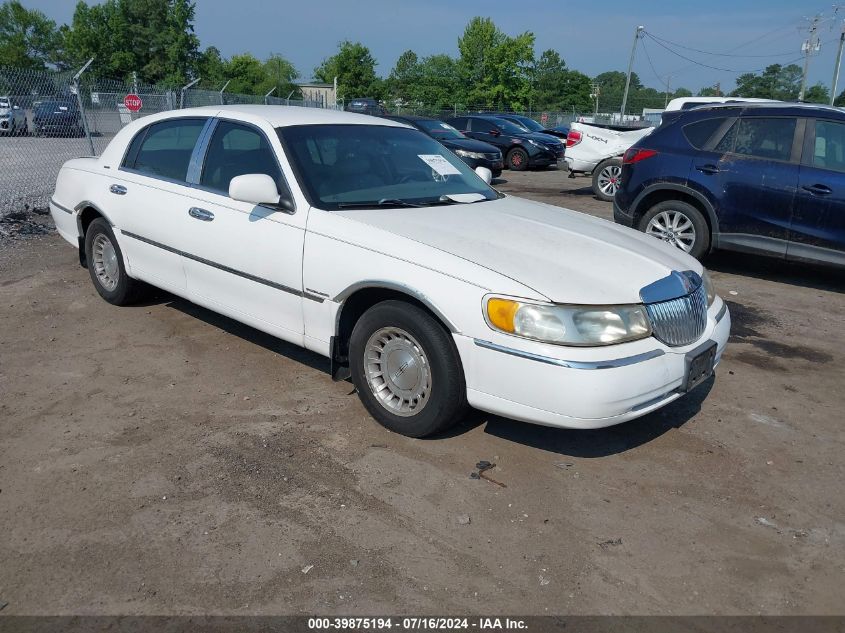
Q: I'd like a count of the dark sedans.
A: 3